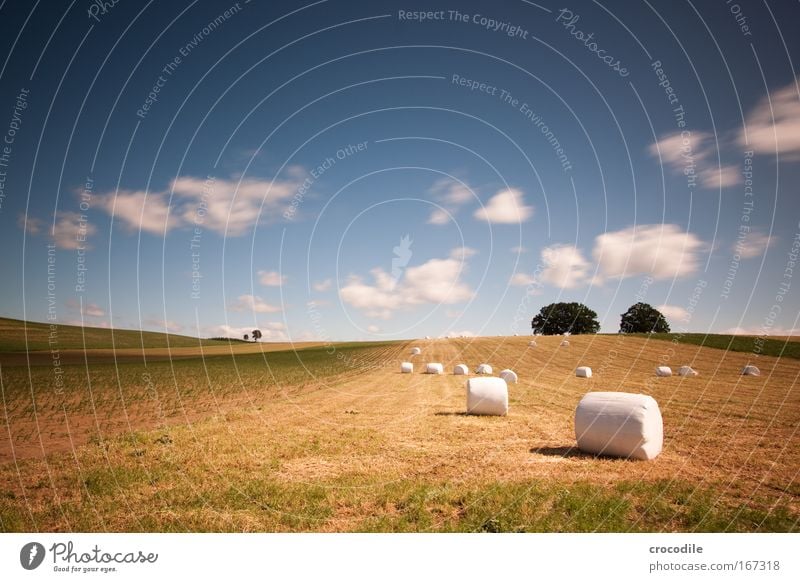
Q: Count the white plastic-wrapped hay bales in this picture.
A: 14